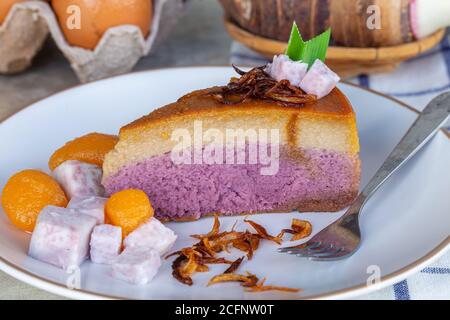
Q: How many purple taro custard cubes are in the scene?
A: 8